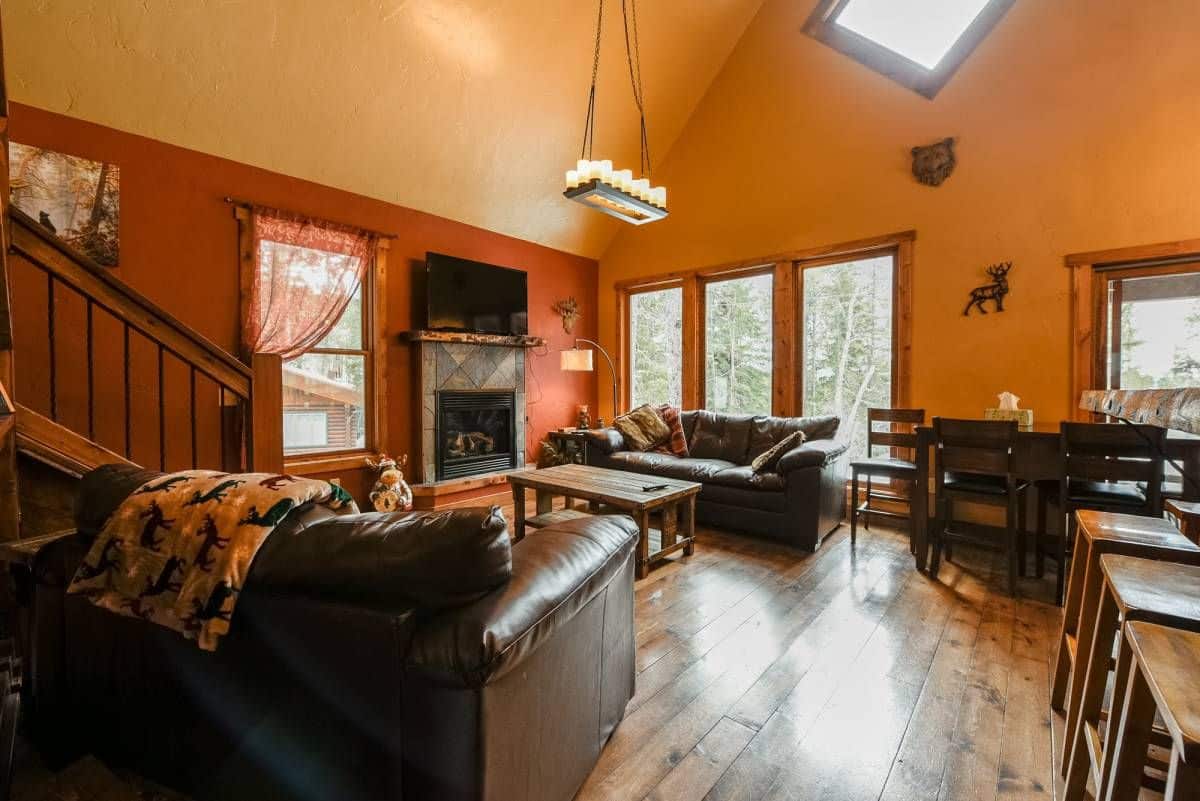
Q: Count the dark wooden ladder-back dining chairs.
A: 3